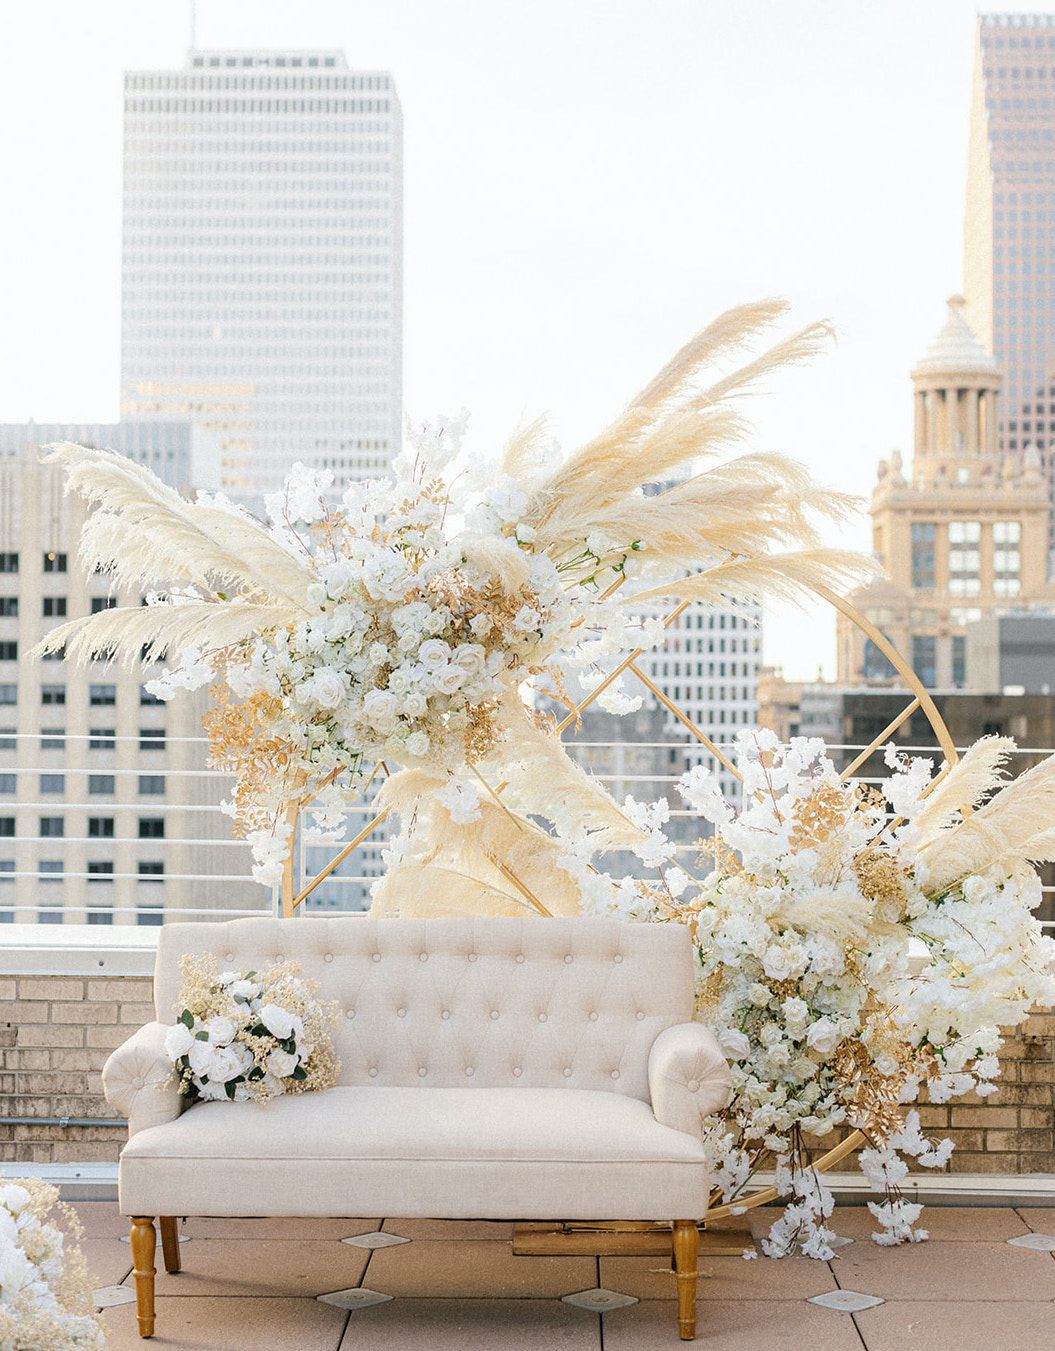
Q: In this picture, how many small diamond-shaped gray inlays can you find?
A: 8